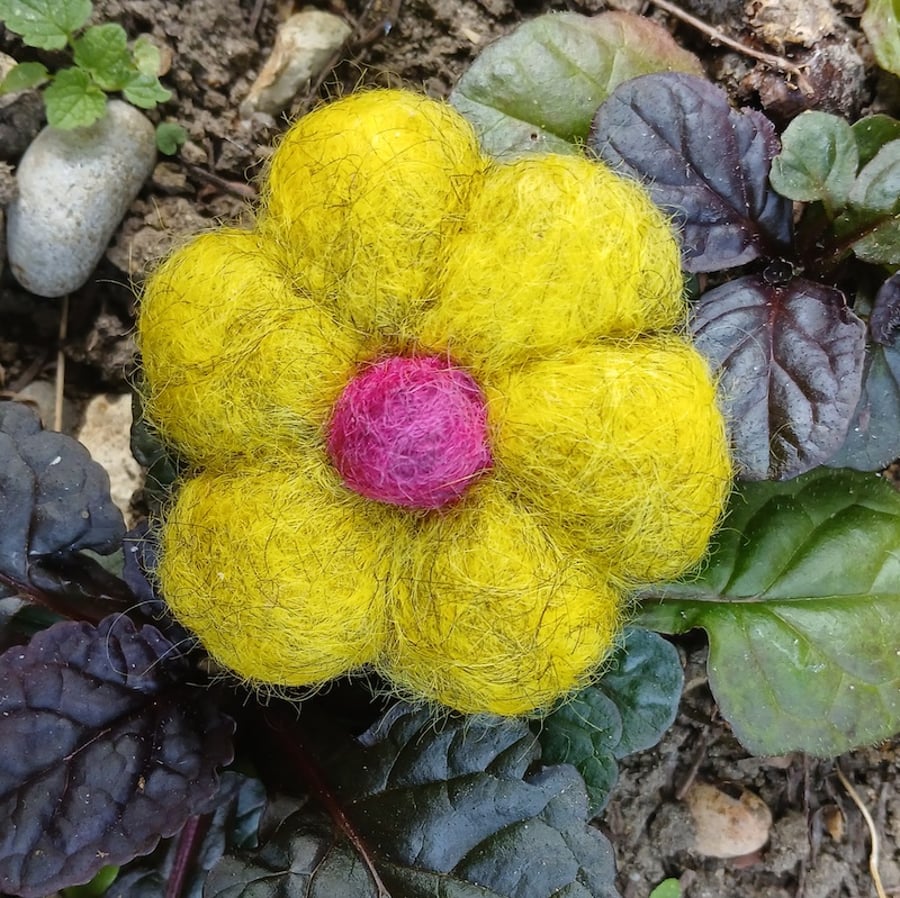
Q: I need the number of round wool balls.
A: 7